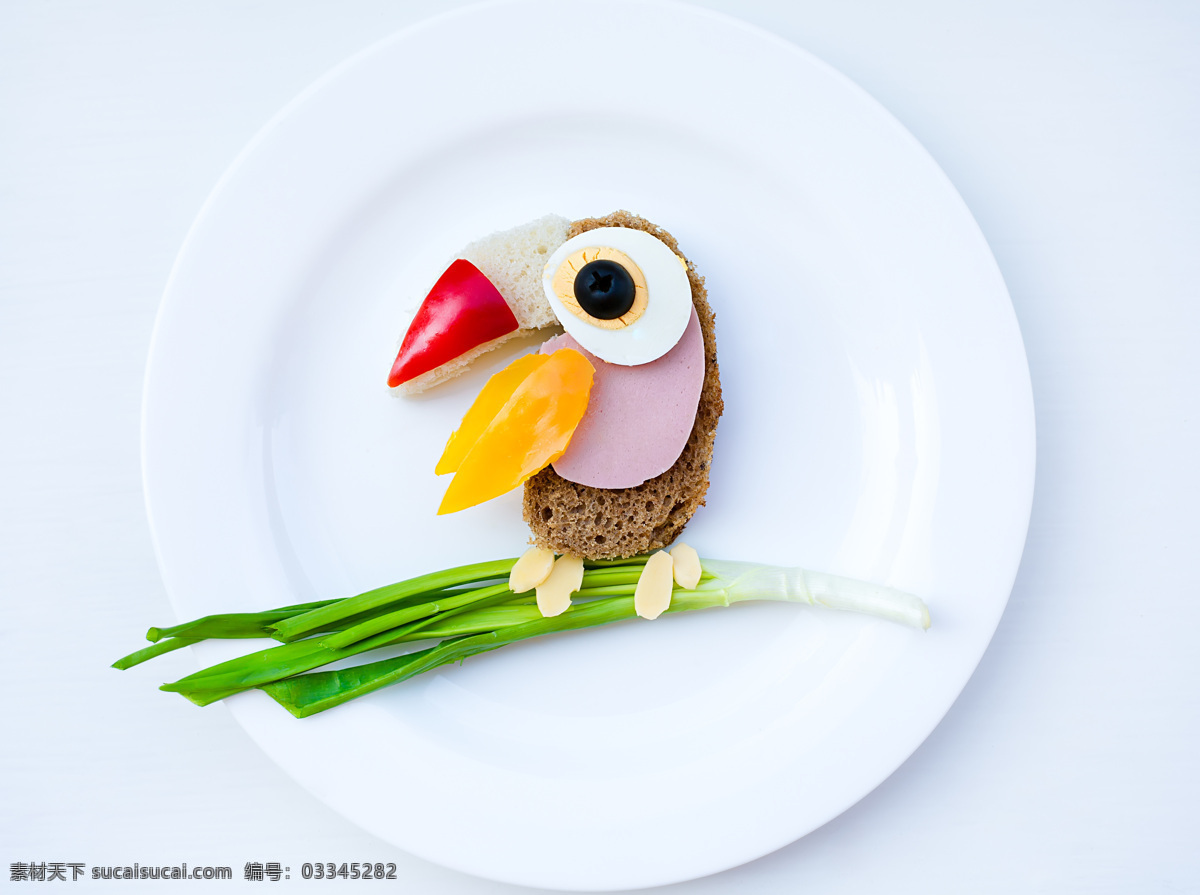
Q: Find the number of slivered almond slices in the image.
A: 4